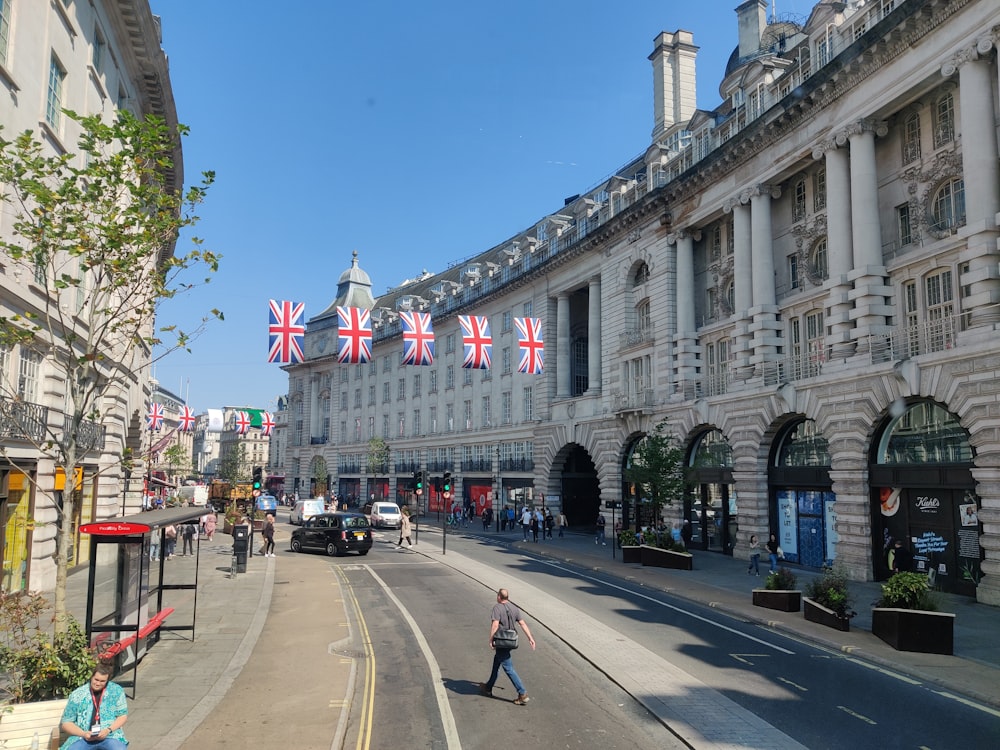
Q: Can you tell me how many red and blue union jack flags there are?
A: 9